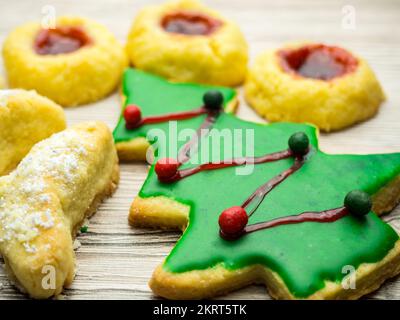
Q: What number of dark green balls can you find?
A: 3